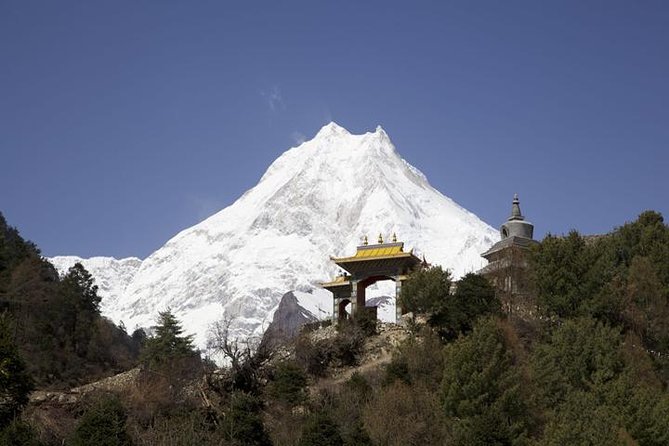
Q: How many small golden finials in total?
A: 3